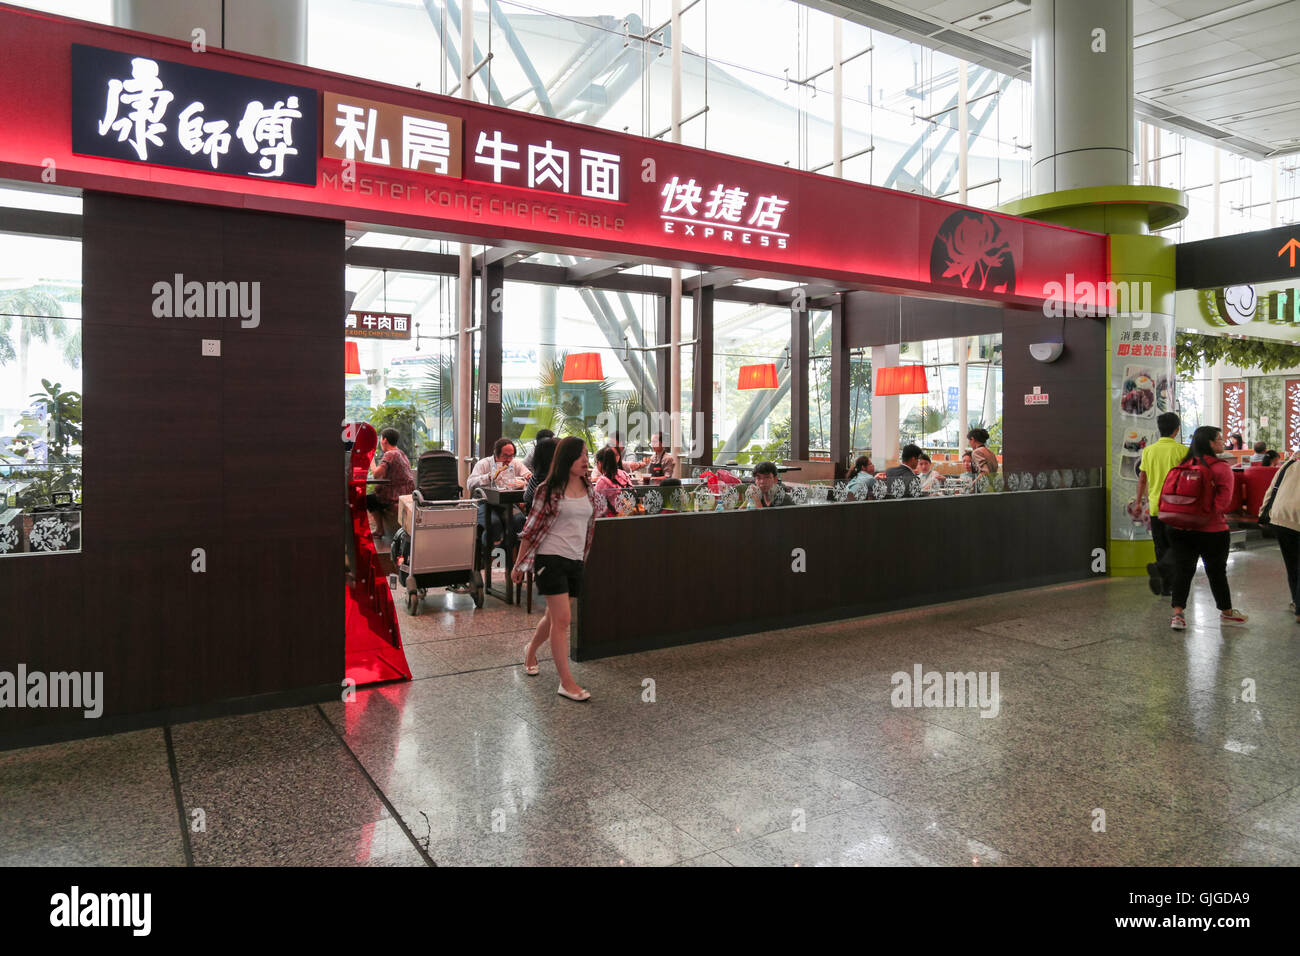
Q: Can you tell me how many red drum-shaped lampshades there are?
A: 4